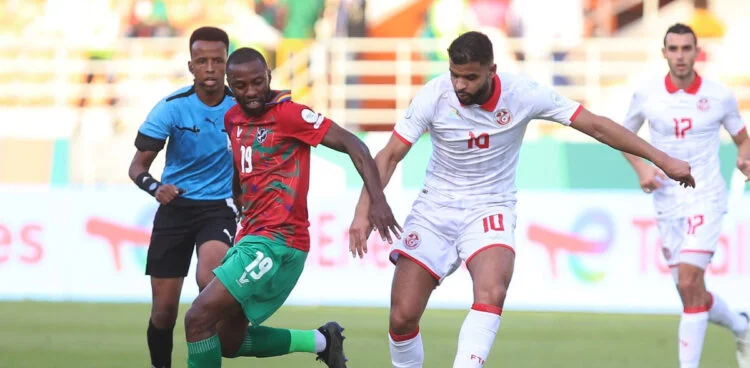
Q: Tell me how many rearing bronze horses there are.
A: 0